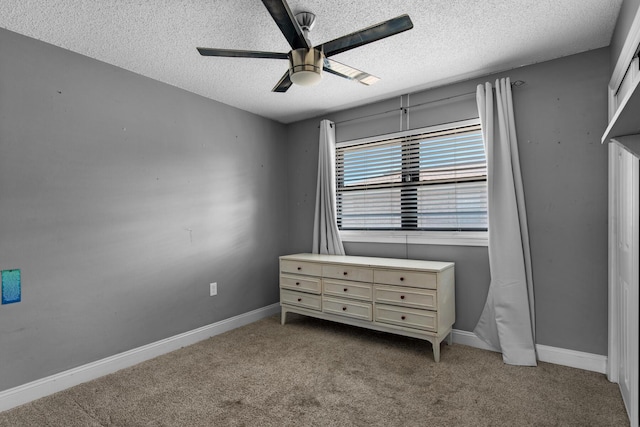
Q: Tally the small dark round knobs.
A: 9